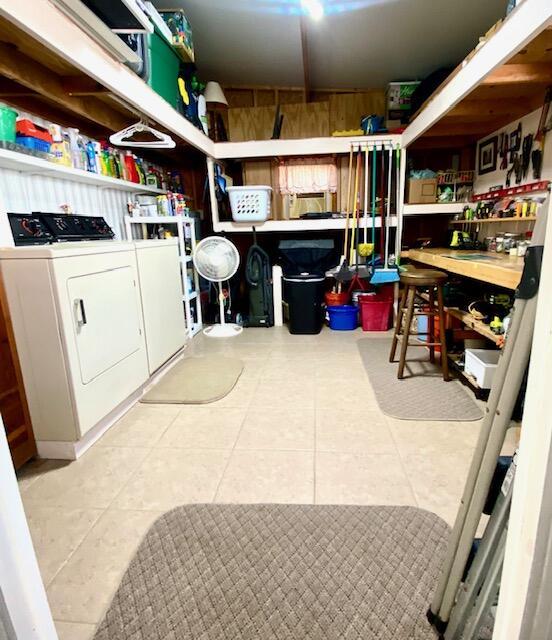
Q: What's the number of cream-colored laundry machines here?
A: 2